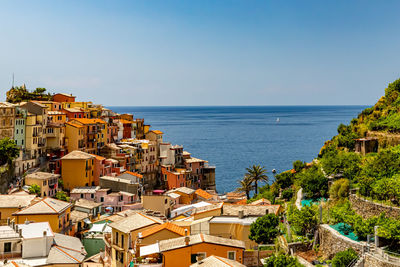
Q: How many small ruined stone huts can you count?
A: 1